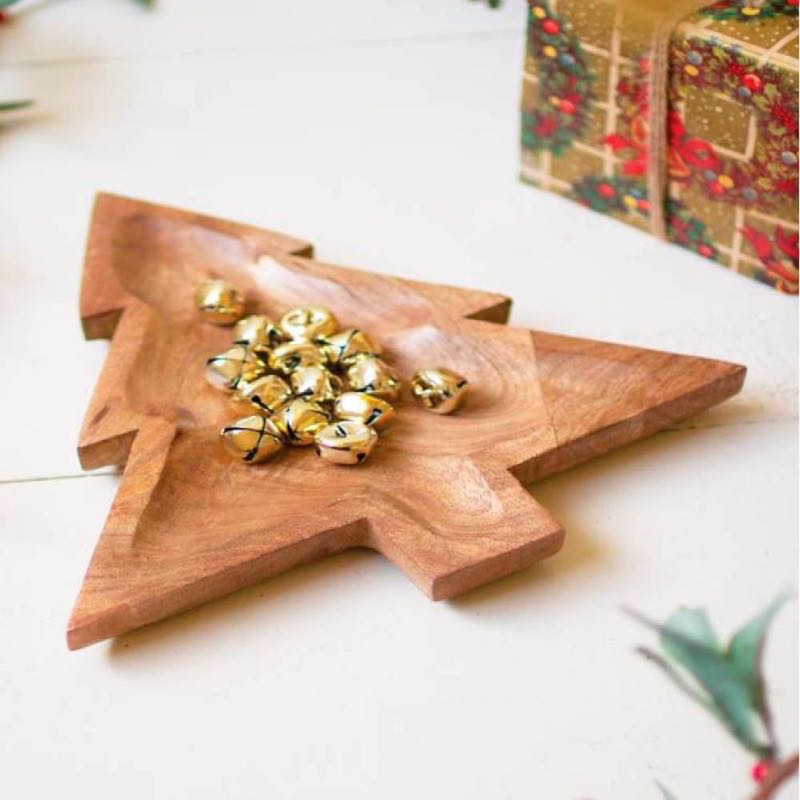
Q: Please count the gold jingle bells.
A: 14